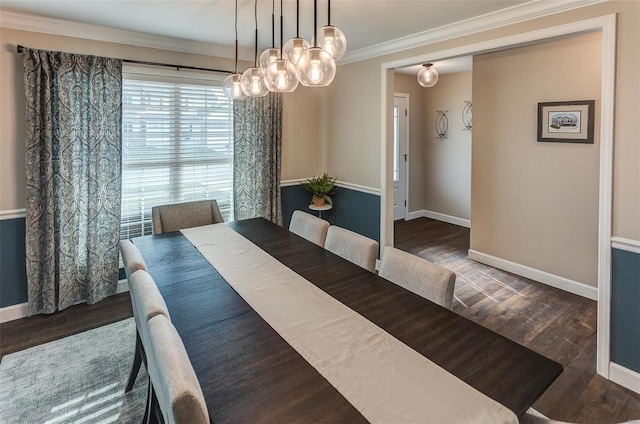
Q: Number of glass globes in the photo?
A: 8